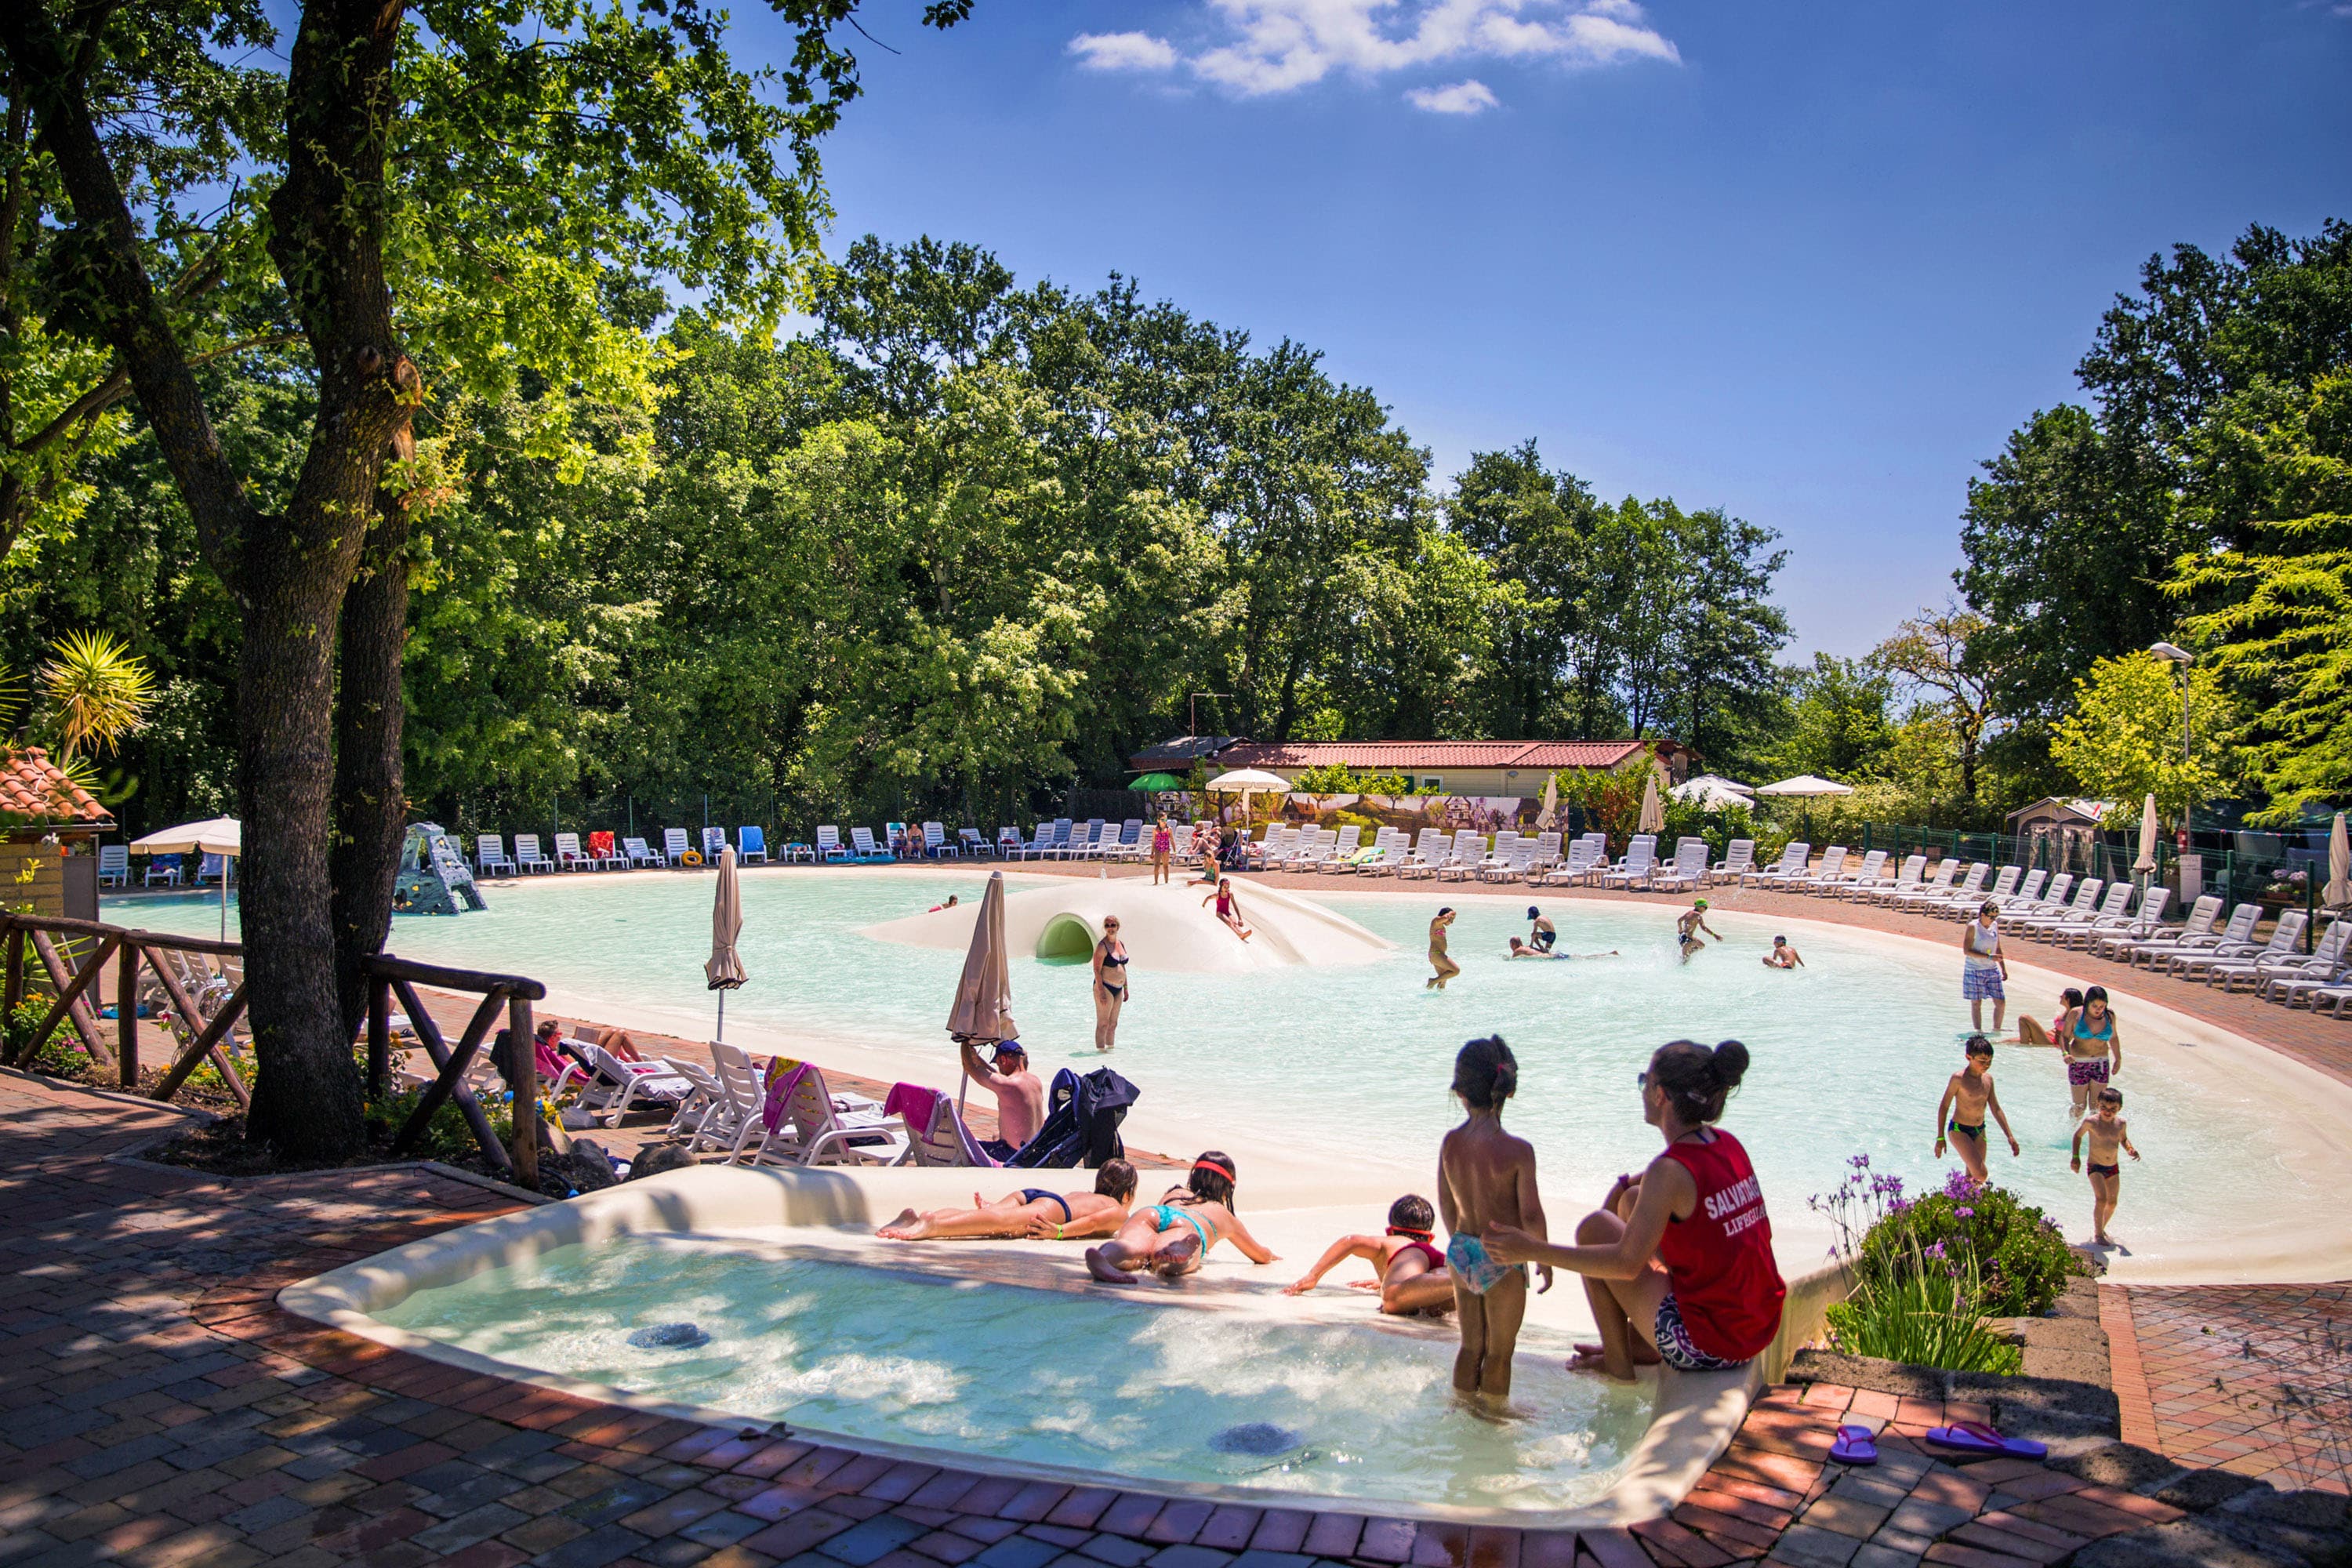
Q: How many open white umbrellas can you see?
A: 5